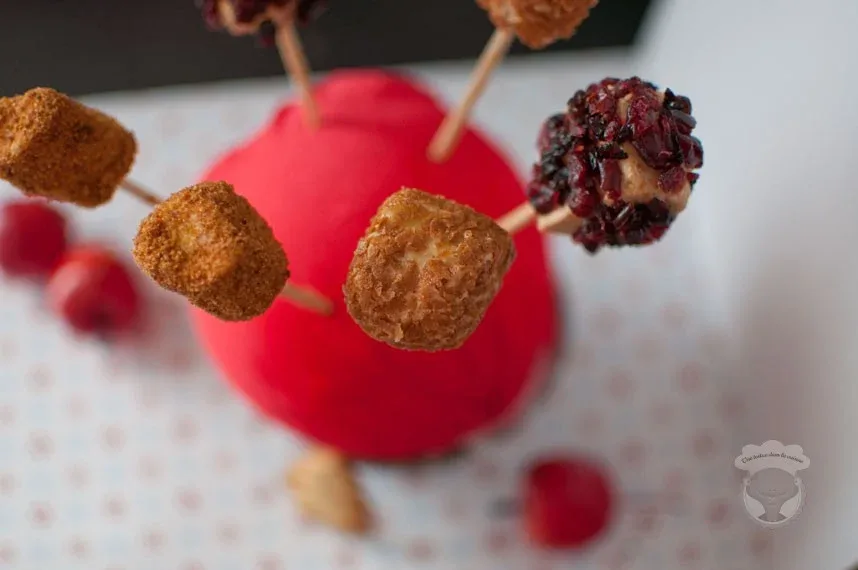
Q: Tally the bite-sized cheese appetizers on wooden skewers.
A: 6